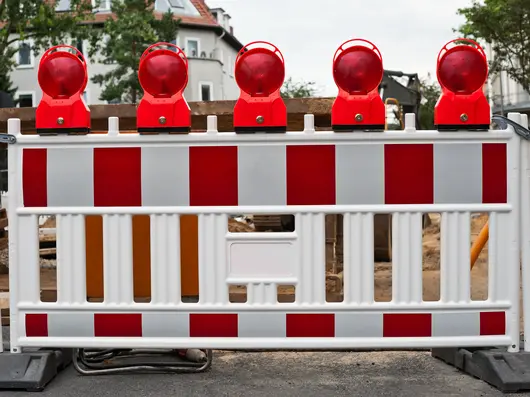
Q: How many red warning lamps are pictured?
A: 5